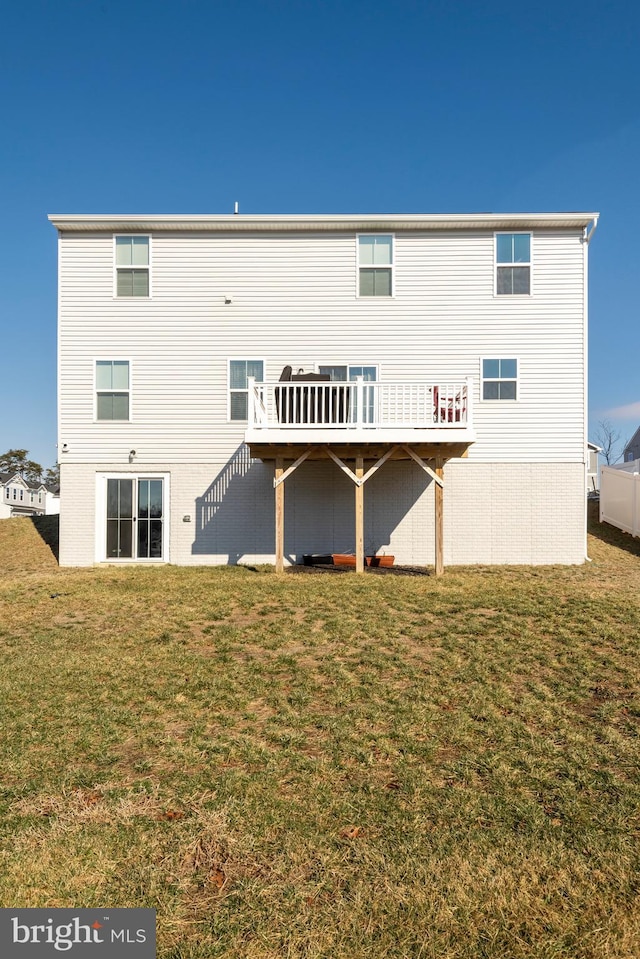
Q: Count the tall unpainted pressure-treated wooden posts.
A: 3